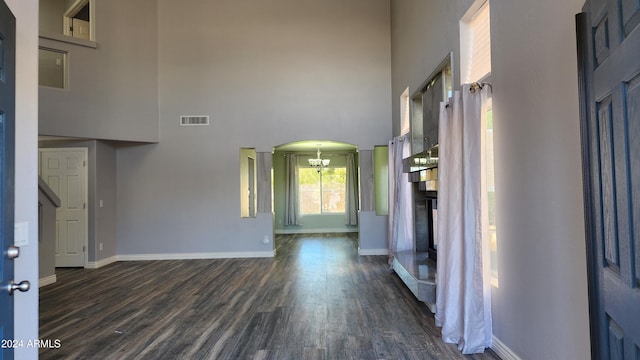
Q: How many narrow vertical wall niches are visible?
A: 2